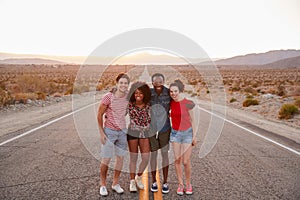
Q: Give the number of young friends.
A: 4